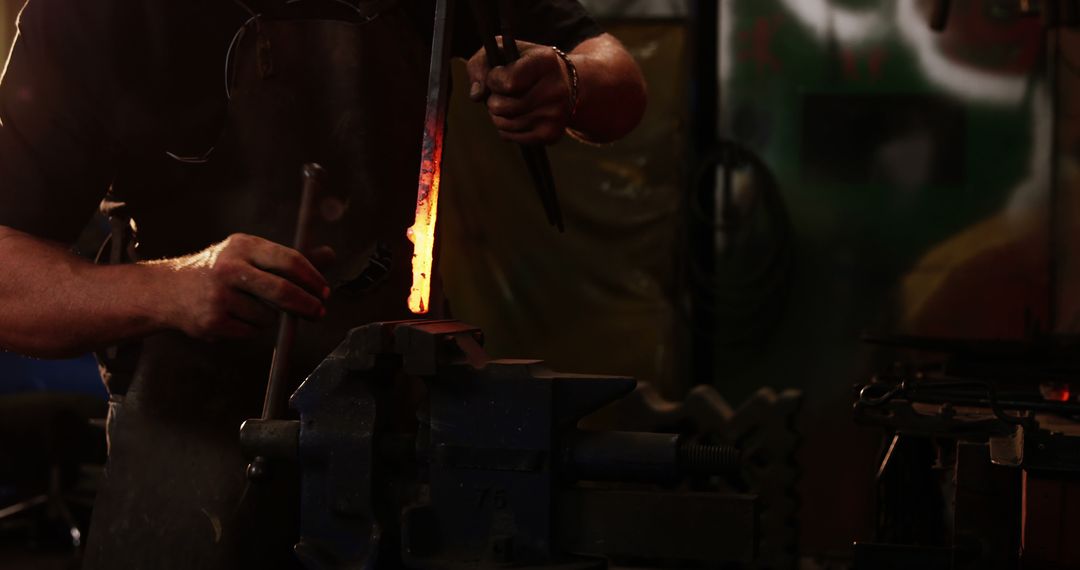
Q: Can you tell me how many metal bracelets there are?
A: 1